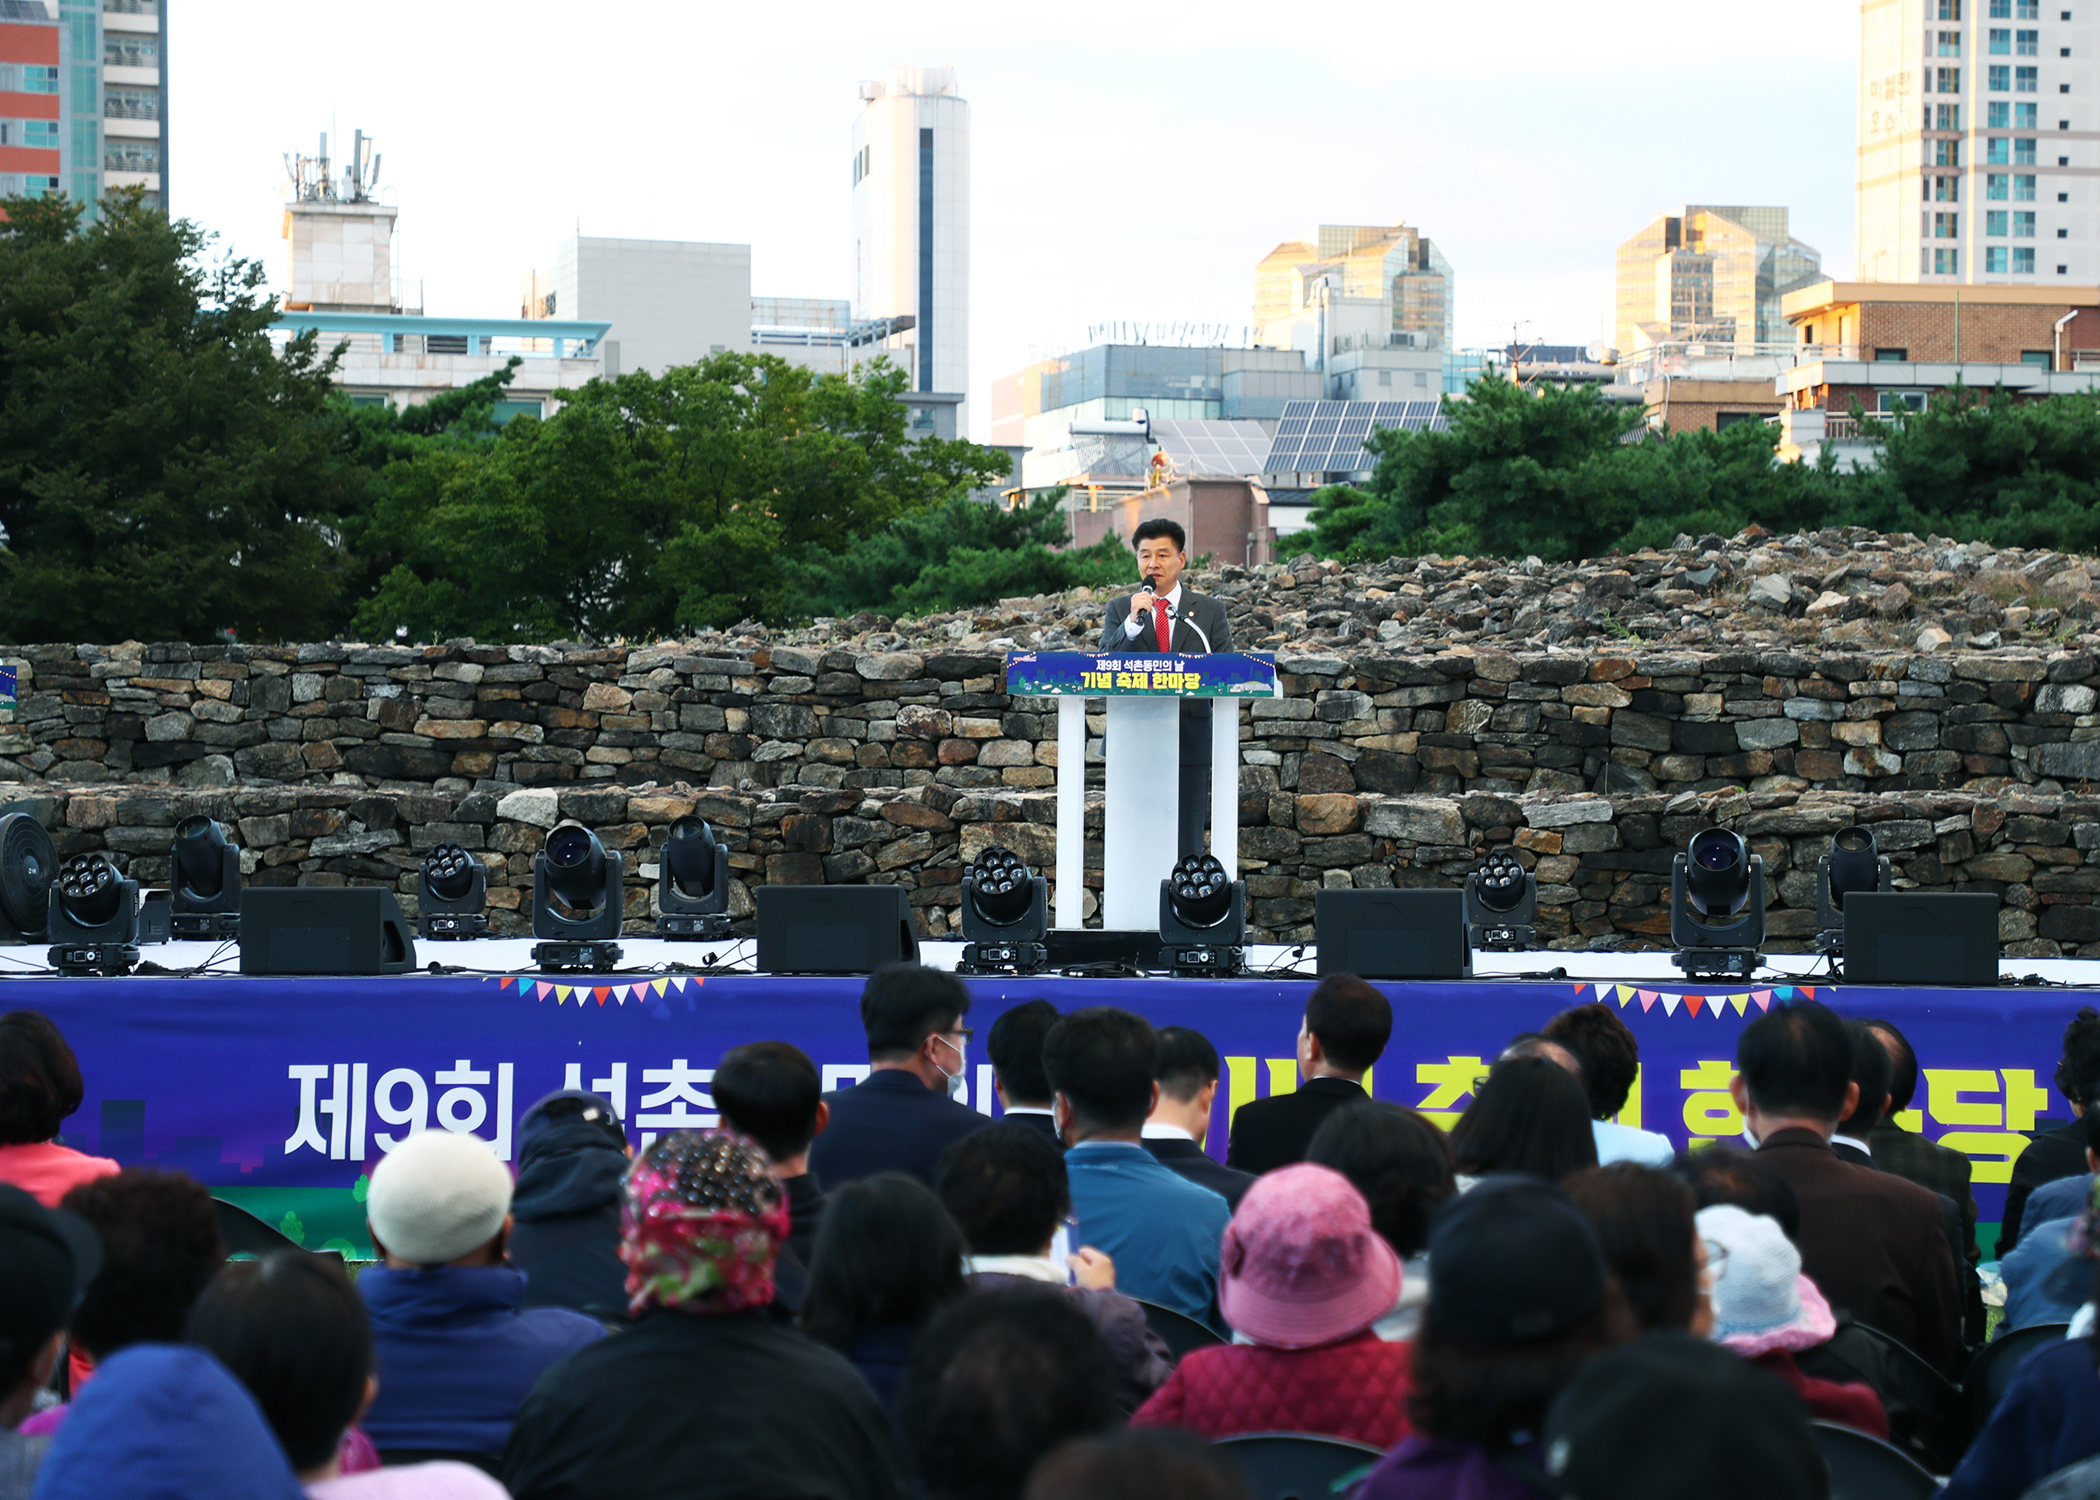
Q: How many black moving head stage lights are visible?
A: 10